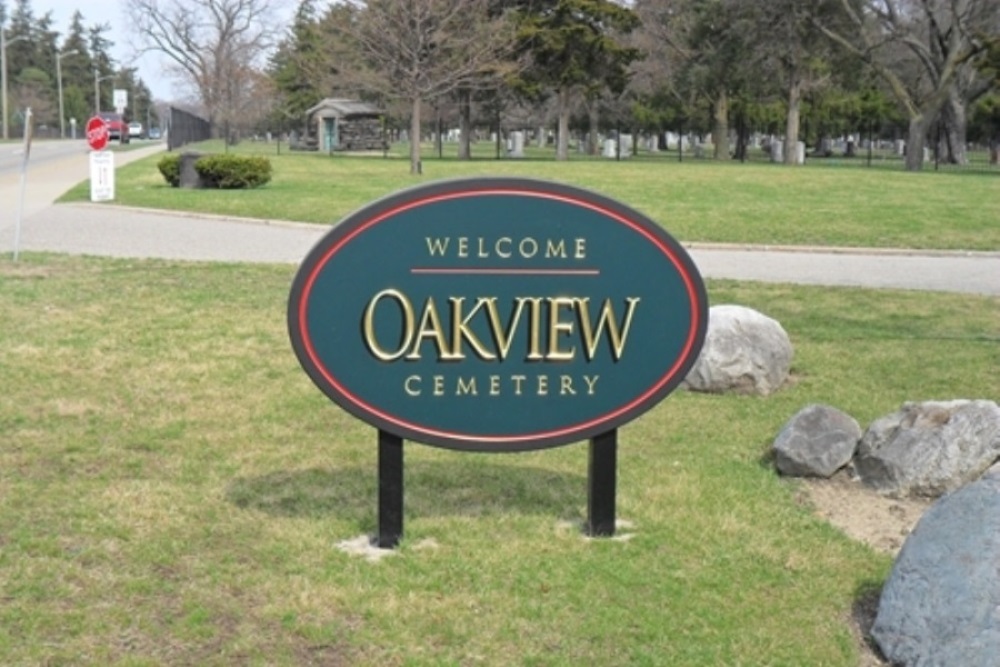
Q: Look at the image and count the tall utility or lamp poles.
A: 3